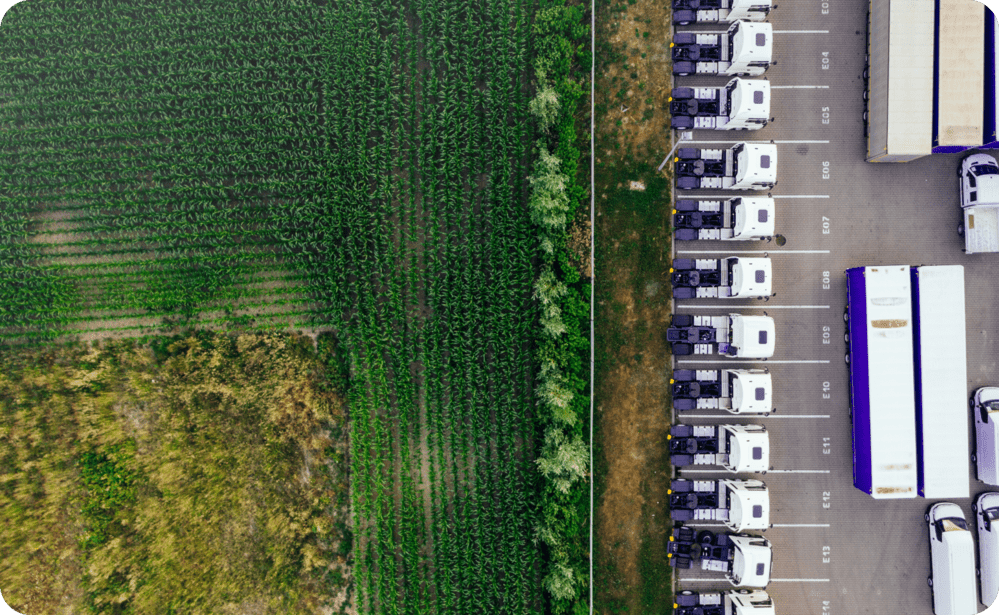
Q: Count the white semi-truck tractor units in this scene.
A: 12